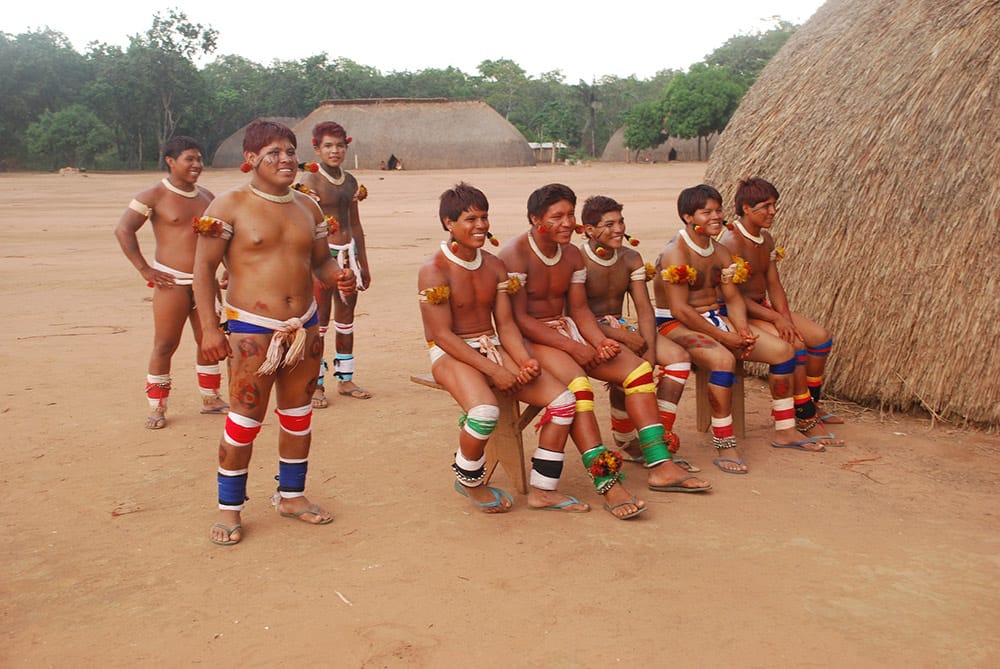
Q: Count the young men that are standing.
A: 3